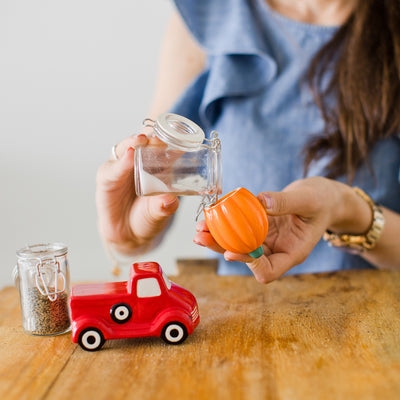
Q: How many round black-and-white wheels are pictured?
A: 3